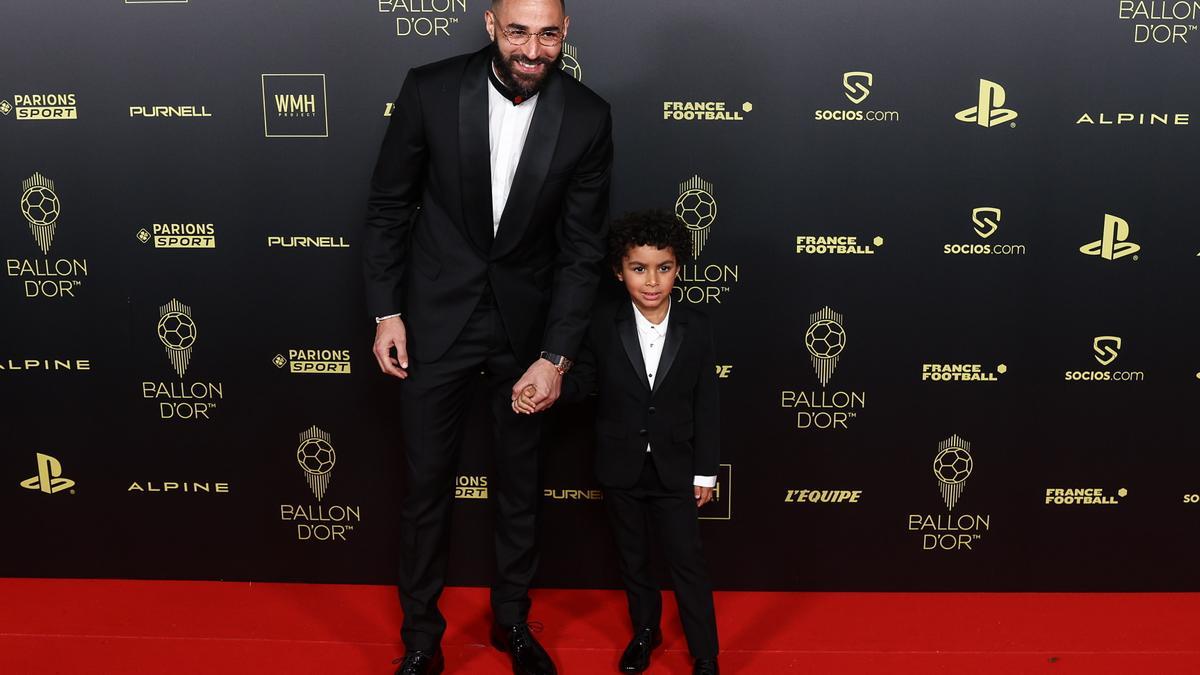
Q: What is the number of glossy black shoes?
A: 4